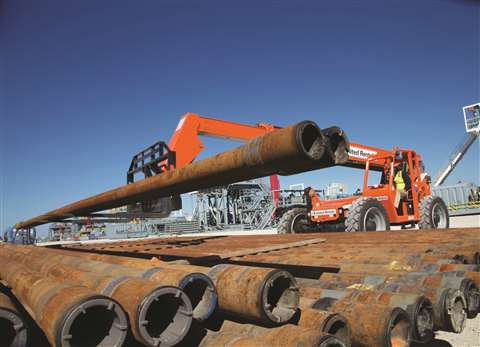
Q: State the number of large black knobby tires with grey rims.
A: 3